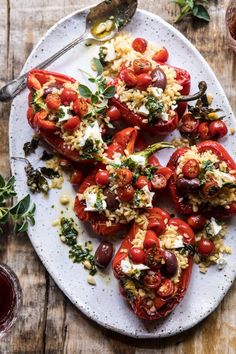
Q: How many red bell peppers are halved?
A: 5